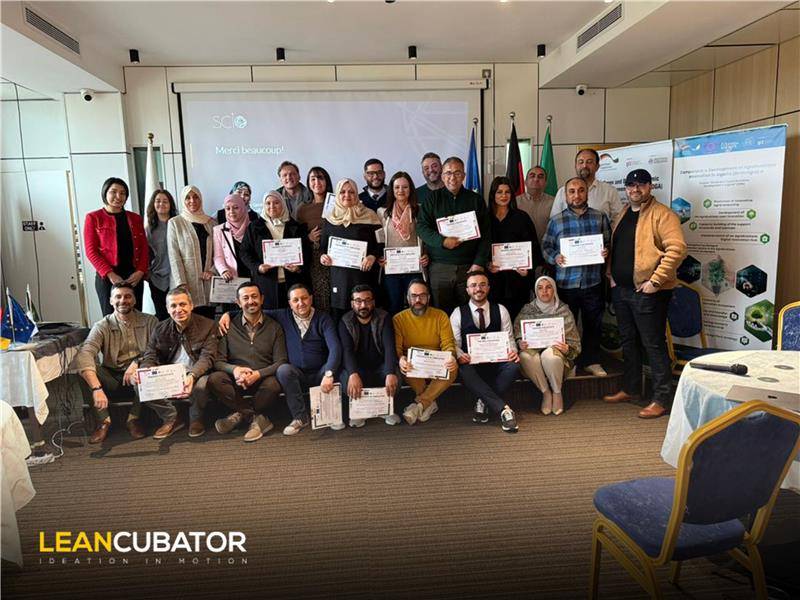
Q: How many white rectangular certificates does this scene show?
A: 14